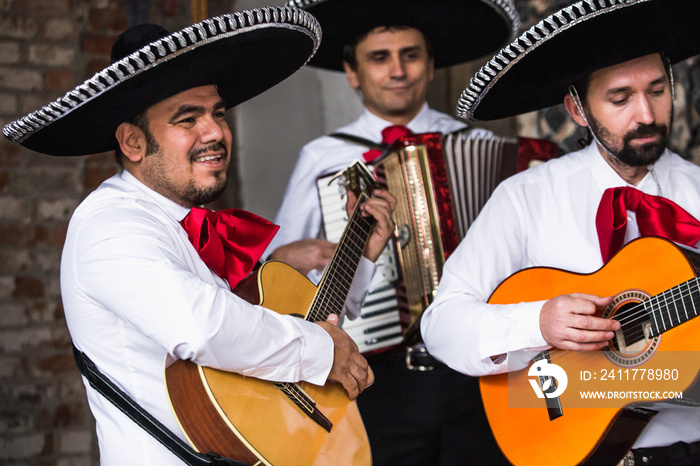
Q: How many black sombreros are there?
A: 3